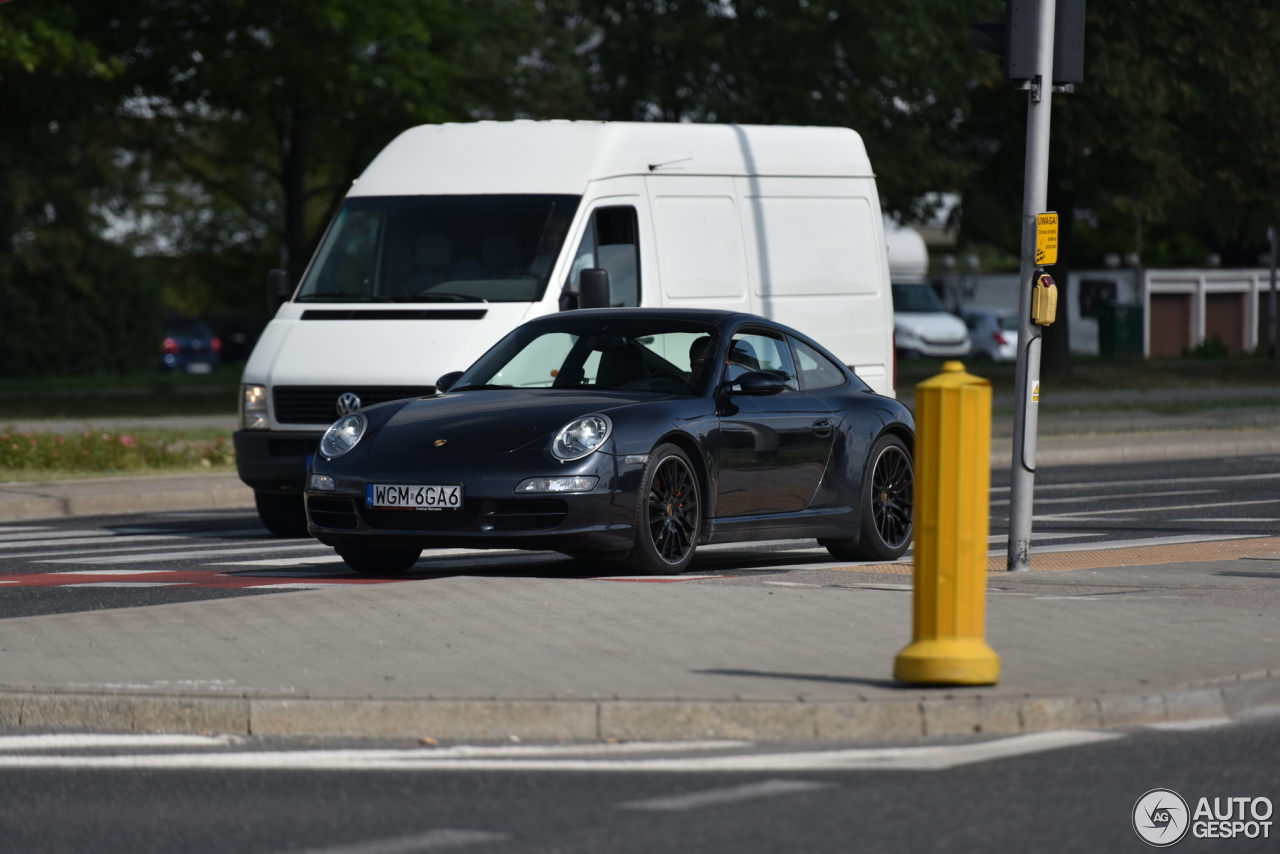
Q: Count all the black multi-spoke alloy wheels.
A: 2